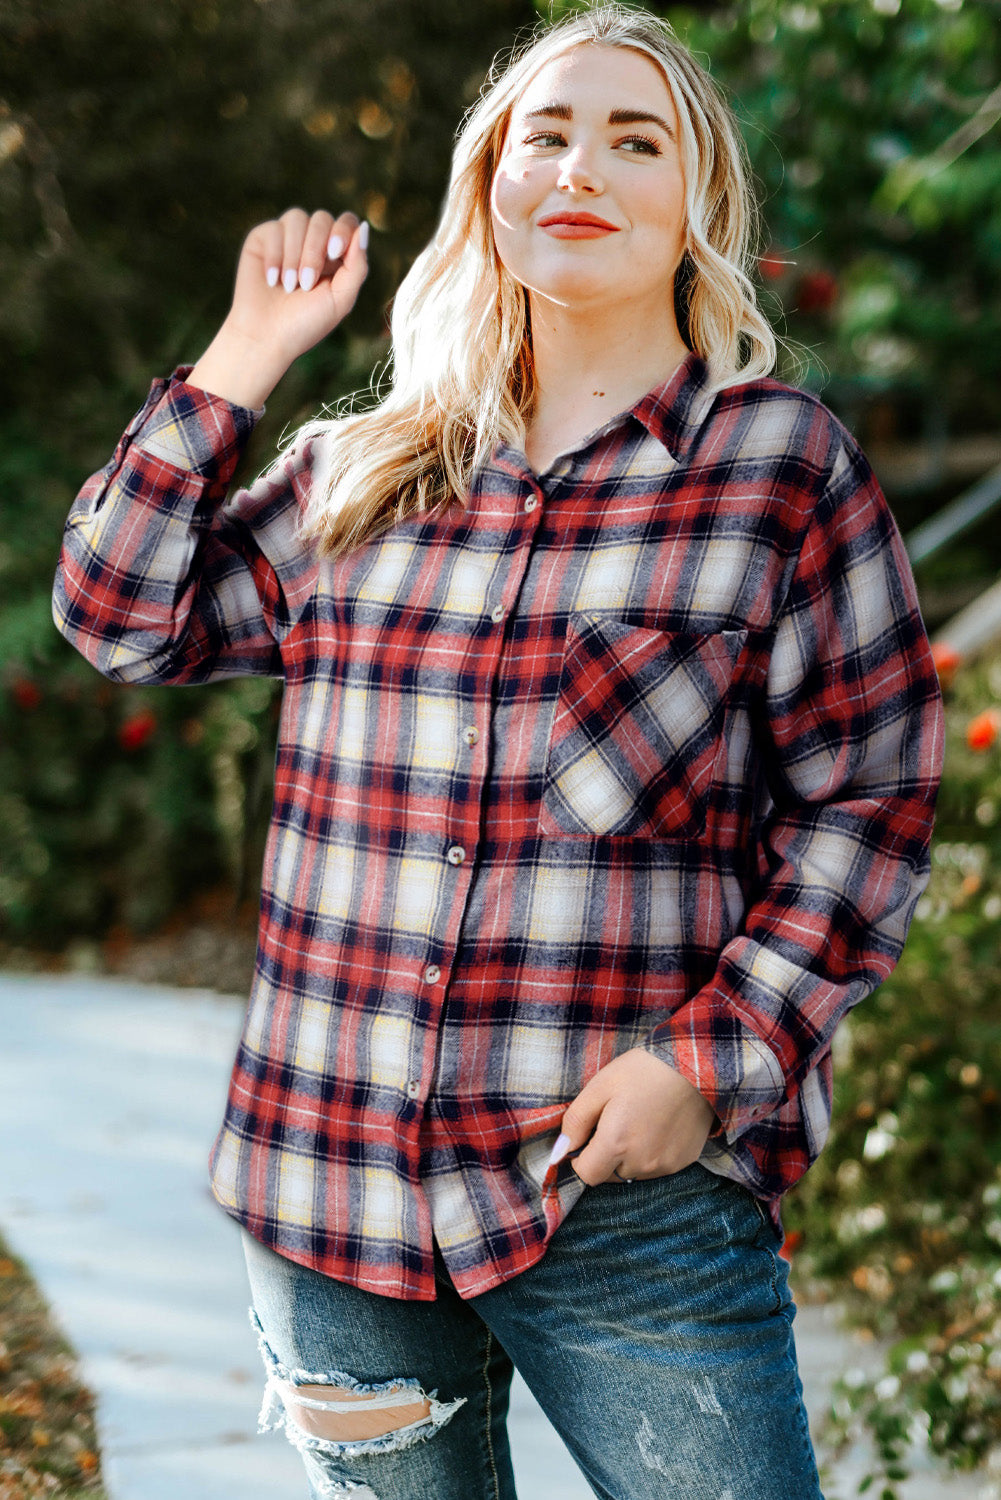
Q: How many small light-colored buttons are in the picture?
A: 6